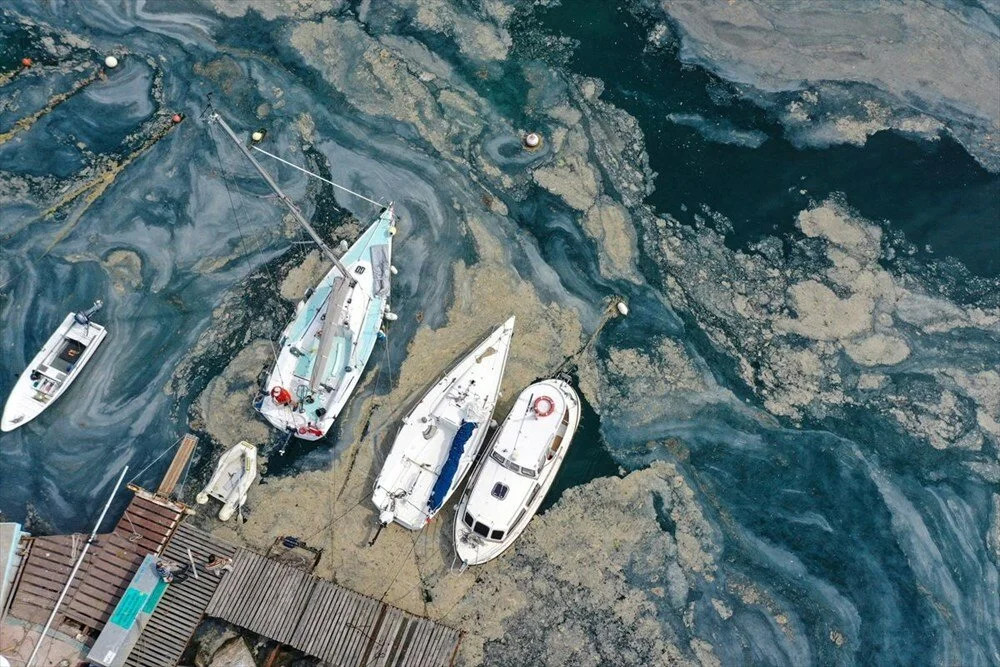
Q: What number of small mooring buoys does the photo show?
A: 6